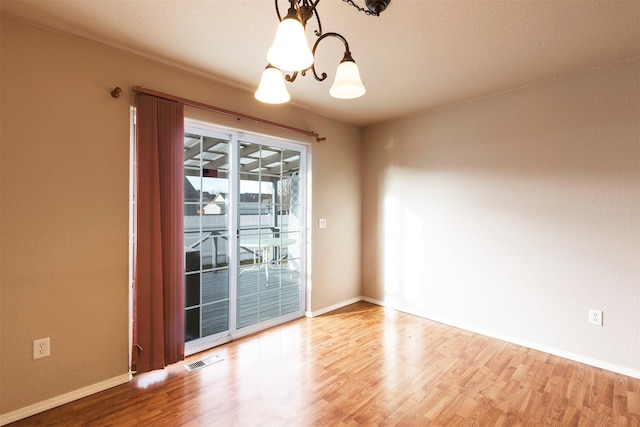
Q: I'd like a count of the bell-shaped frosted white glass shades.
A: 3